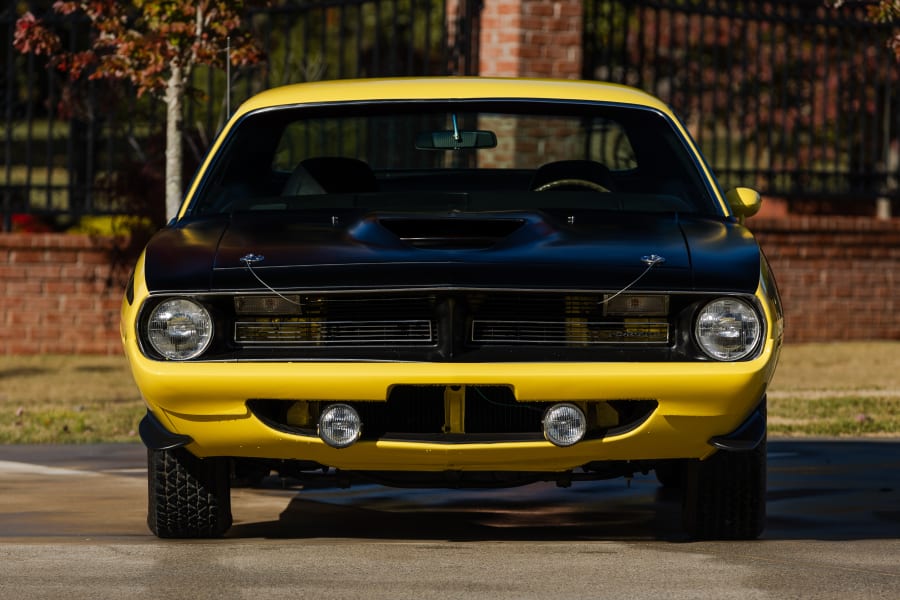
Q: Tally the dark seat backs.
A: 2